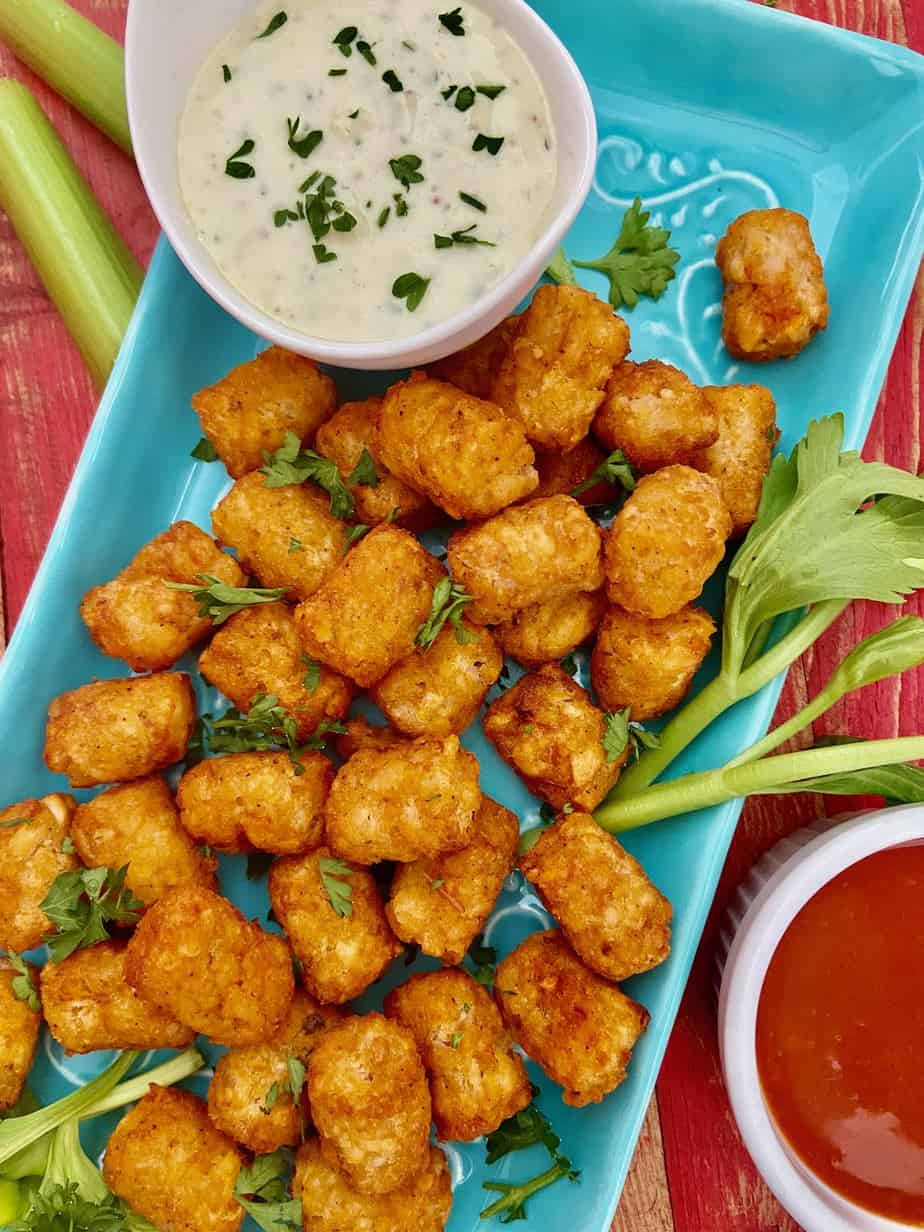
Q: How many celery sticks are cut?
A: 2